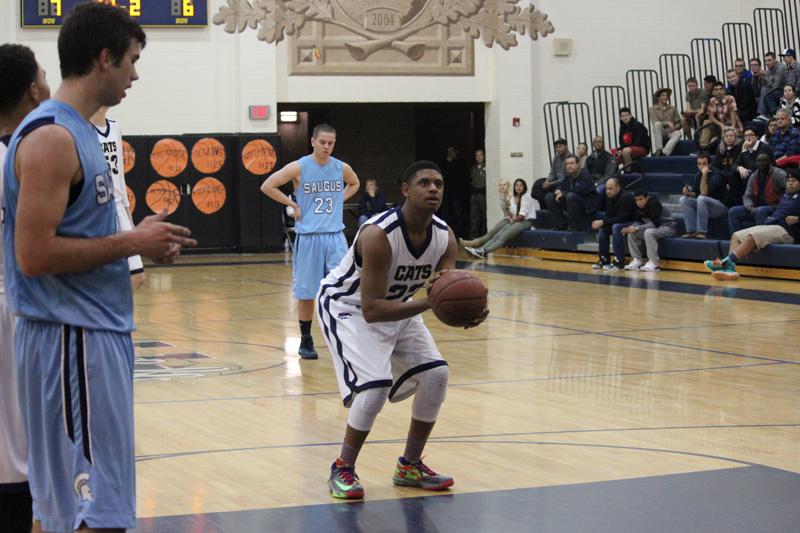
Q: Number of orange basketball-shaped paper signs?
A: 7